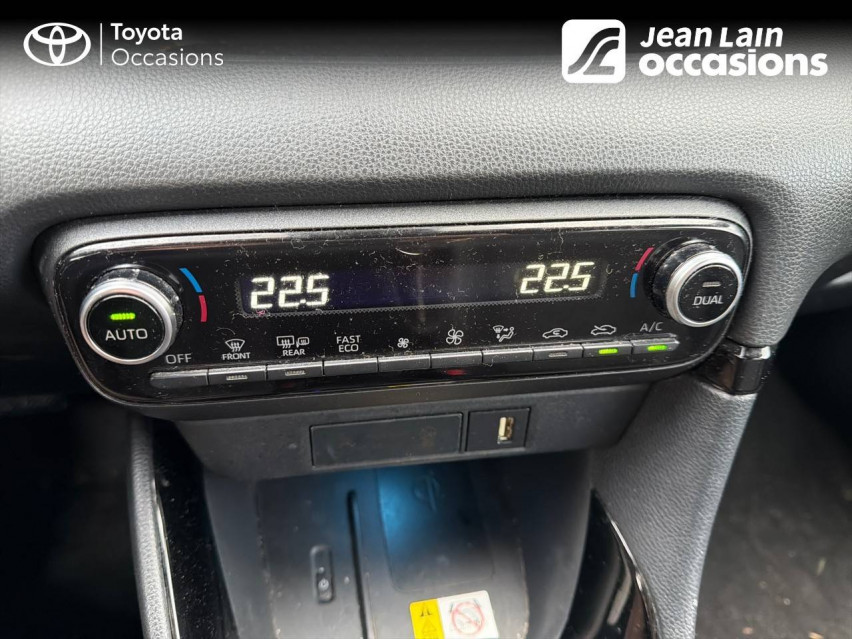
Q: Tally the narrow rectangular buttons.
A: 10